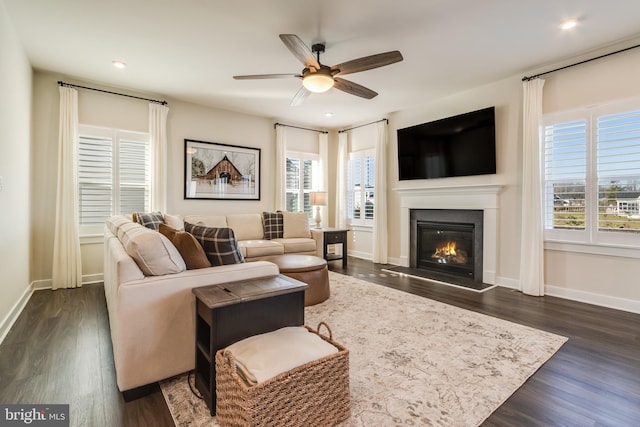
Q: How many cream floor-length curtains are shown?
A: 7